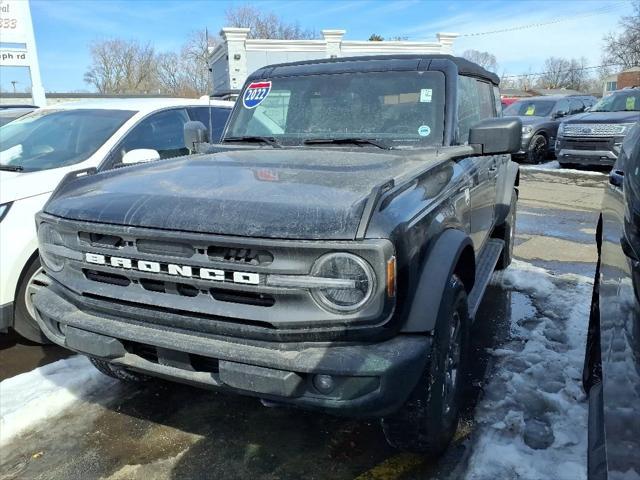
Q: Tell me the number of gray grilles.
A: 1